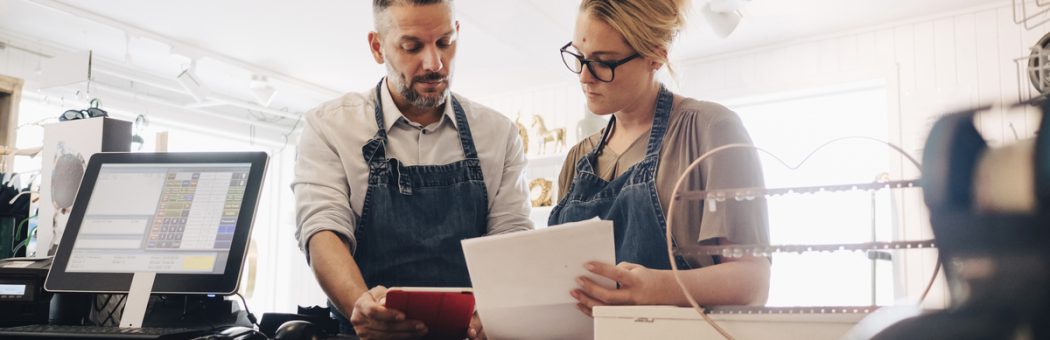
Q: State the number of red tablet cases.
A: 1